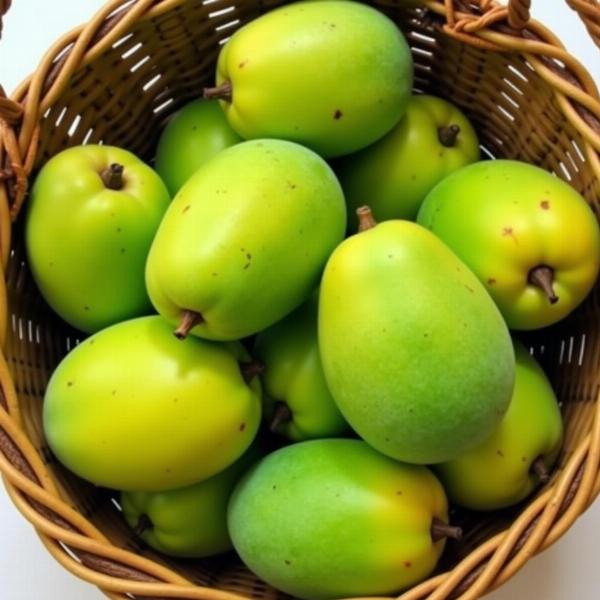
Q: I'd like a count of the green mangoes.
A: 12